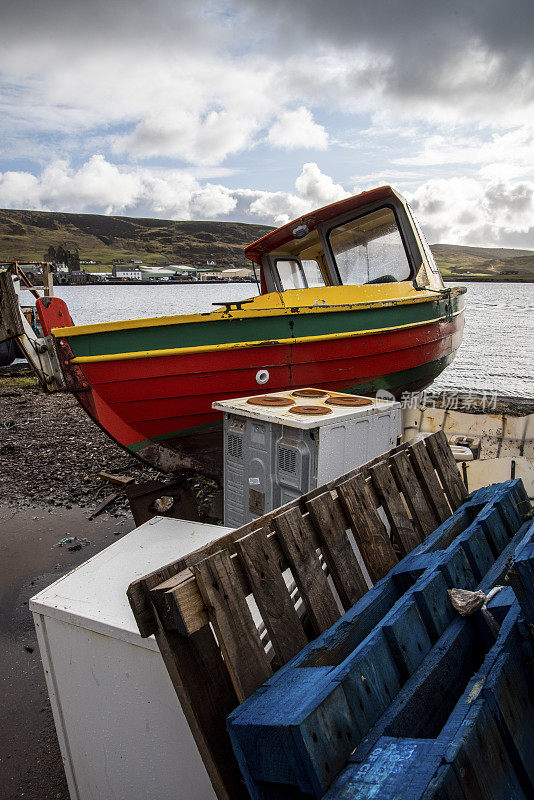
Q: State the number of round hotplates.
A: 4